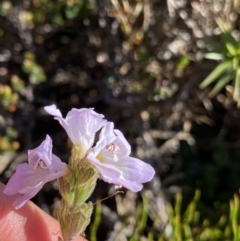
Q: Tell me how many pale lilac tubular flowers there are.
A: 3